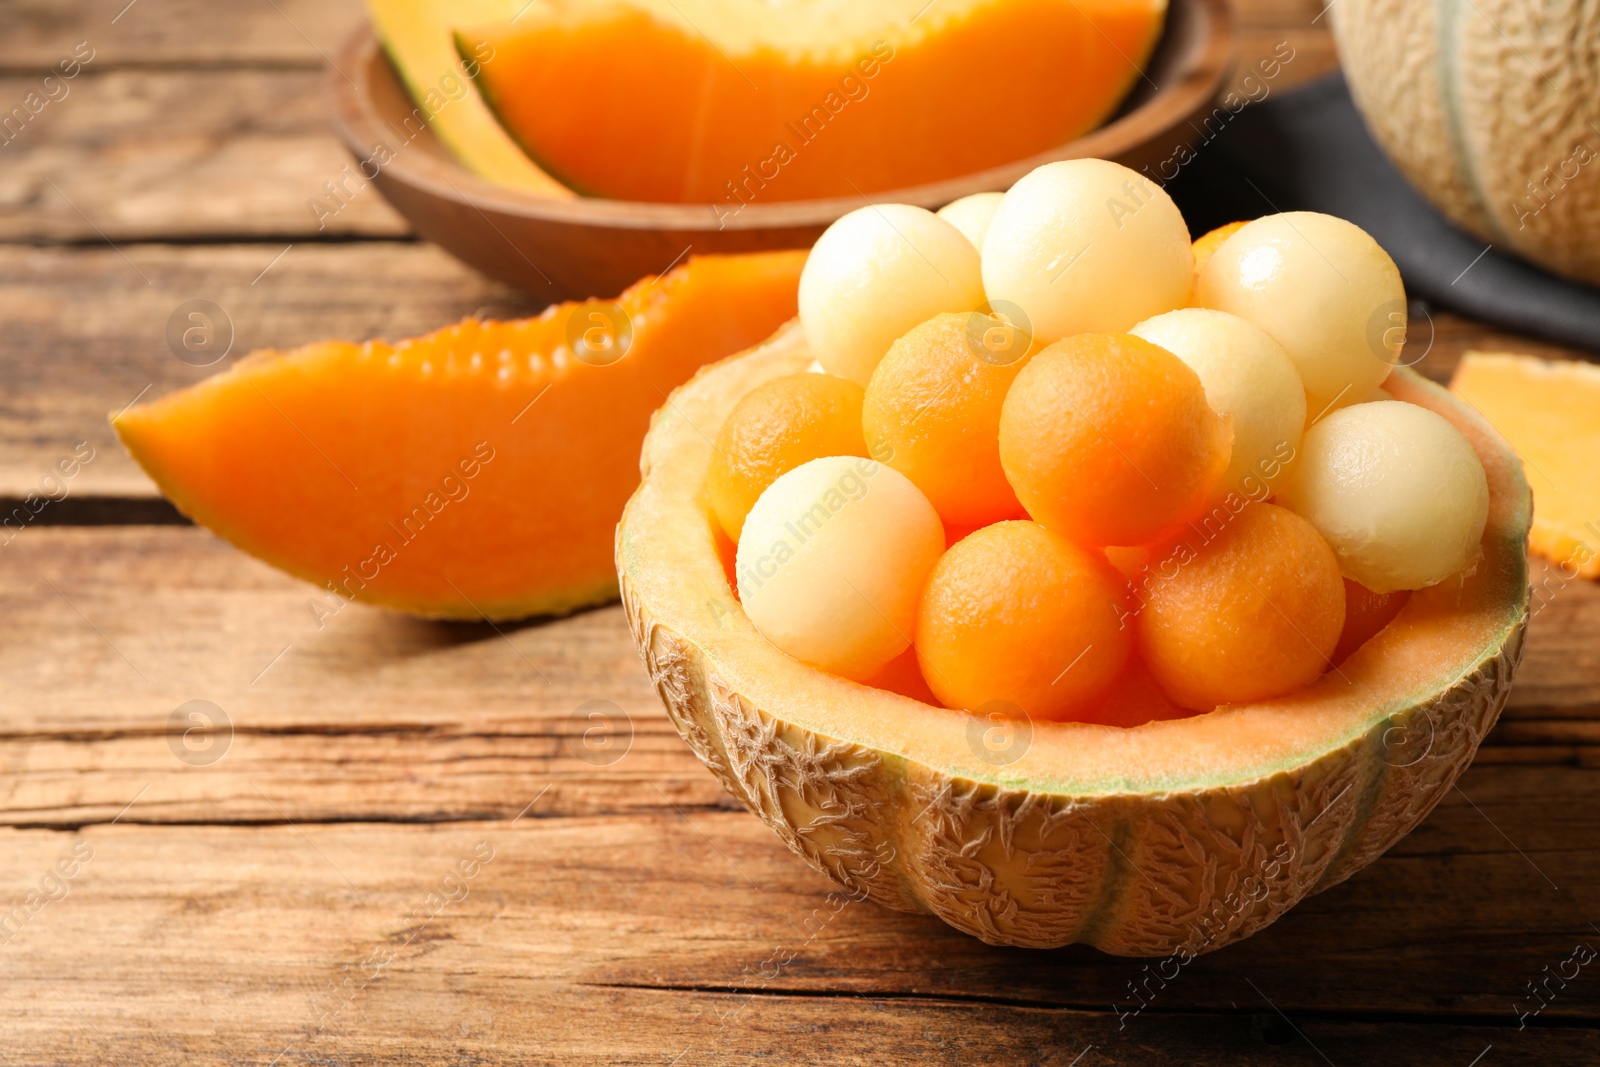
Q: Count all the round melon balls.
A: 13